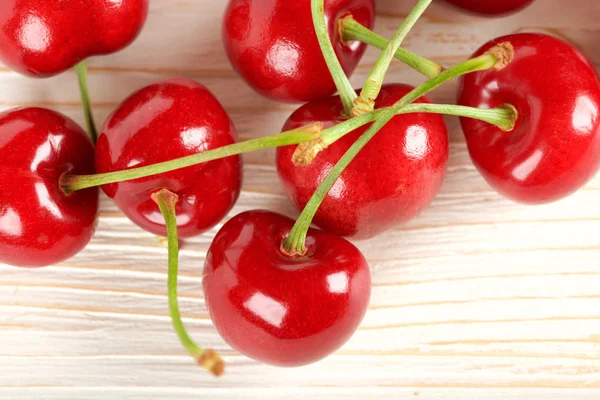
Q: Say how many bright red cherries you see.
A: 8